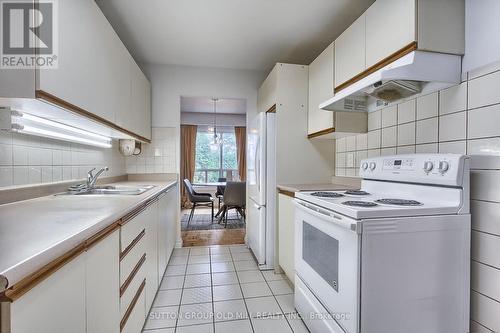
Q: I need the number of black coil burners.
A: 4